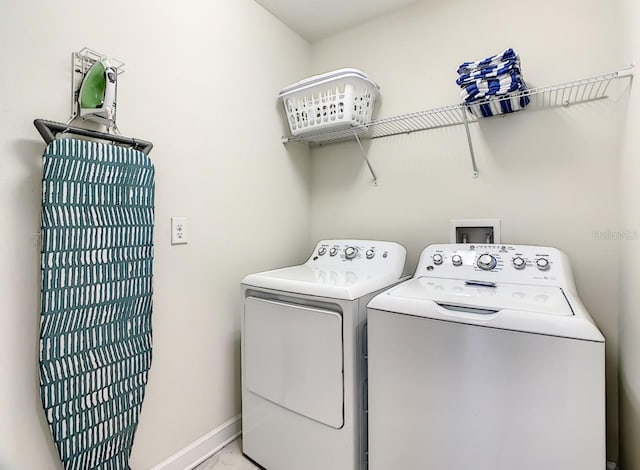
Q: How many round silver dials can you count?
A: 9